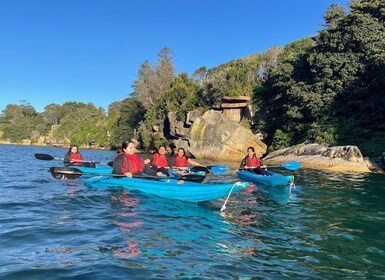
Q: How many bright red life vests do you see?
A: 5